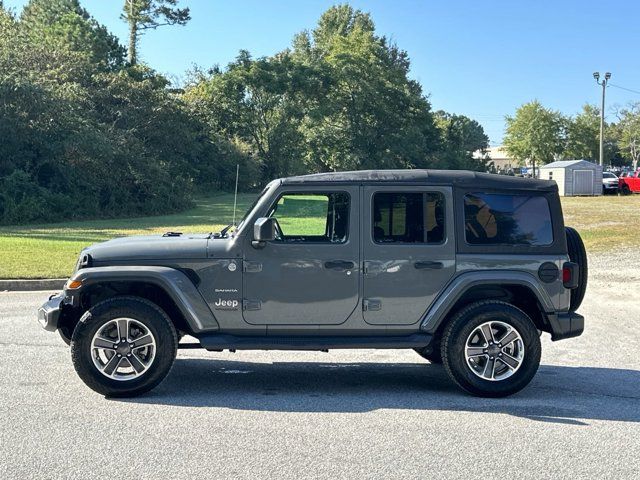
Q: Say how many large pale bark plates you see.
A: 0